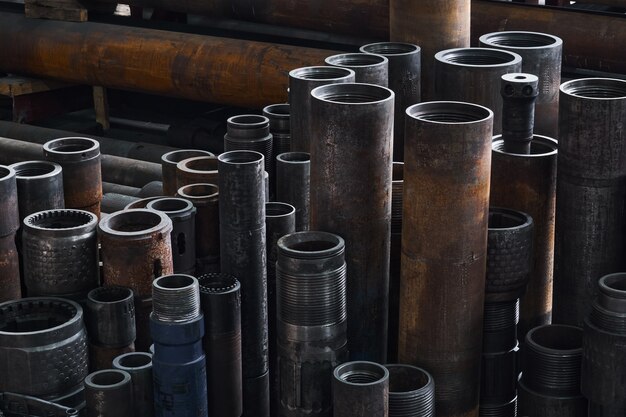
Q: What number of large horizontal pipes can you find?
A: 2